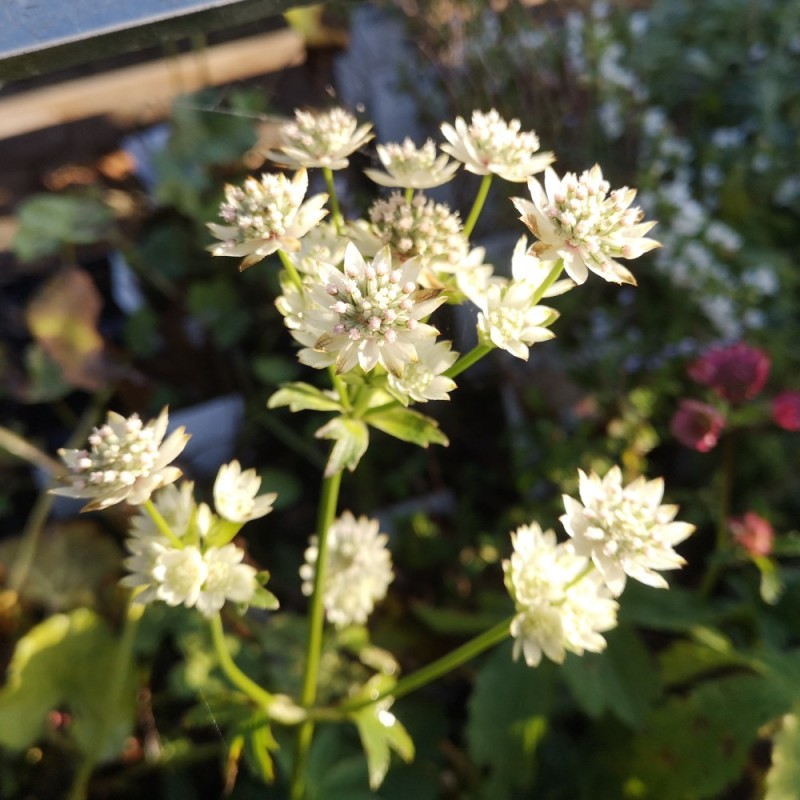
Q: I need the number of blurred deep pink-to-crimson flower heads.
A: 4